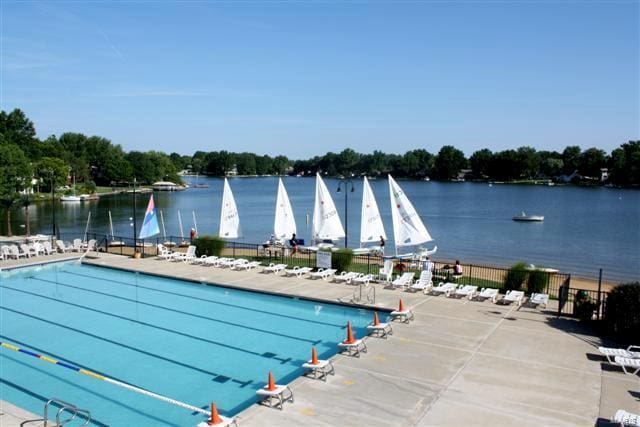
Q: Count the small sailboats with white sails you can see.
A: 5